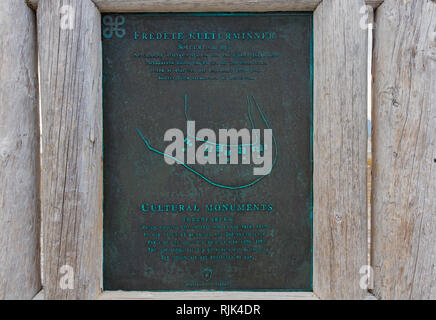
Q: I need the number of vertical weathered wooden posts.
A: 4